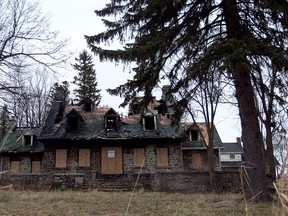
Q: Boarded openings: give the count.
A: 8